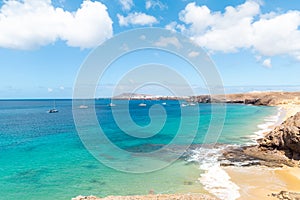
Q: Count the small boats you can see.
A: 7